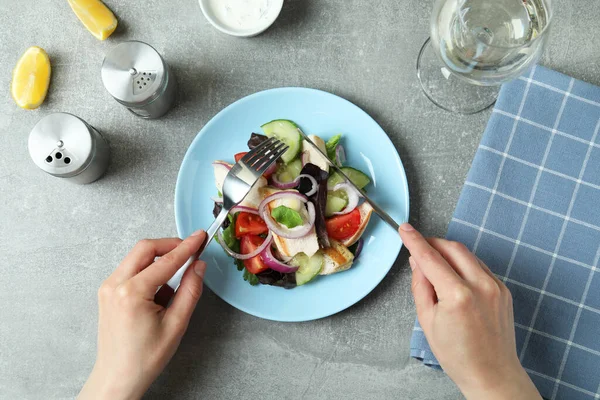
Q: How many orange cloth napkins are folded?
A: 0